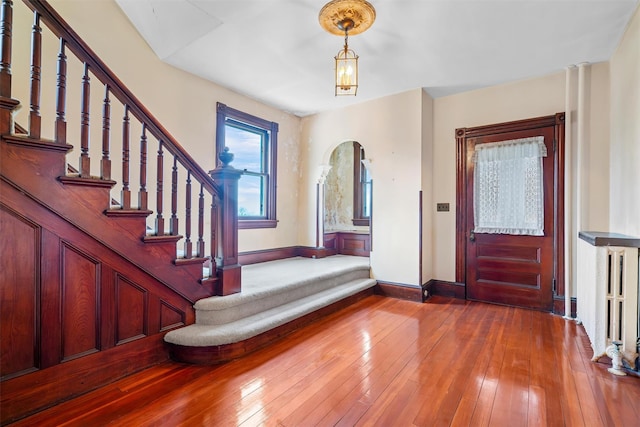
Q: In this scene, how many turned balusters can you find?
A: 12